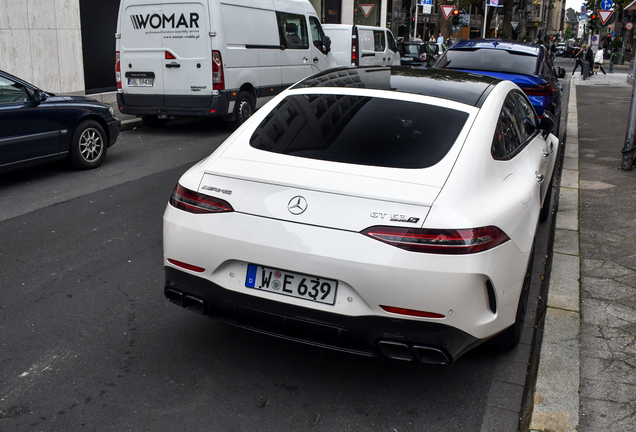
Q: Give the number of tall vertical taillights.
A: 3